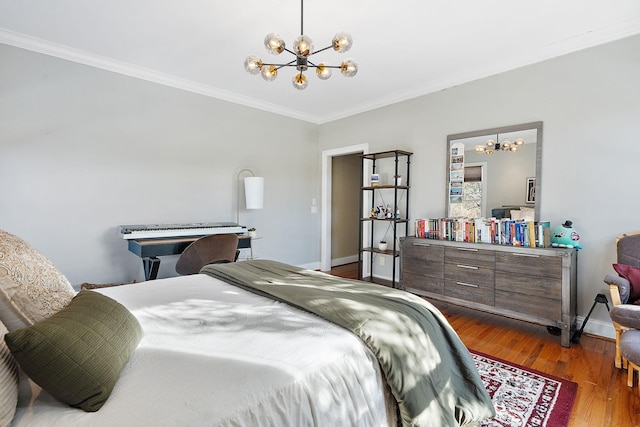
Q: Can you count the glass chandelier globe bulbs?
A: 8